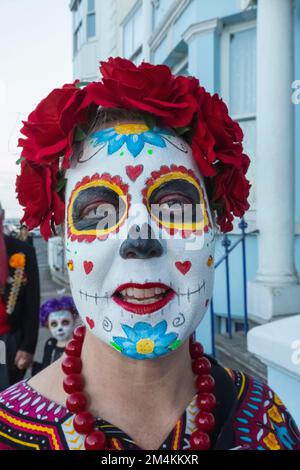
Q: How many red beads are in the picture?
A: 13